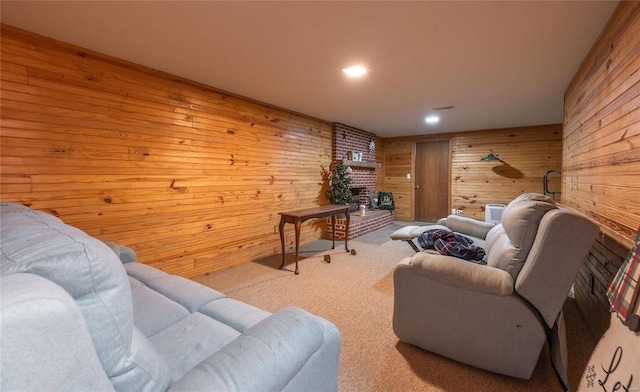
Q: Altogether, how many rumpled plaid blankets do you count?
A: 1